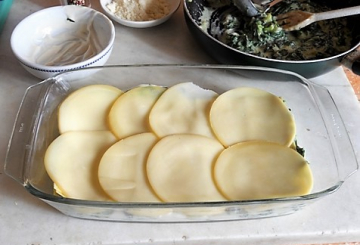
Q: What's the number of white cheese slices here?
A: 8